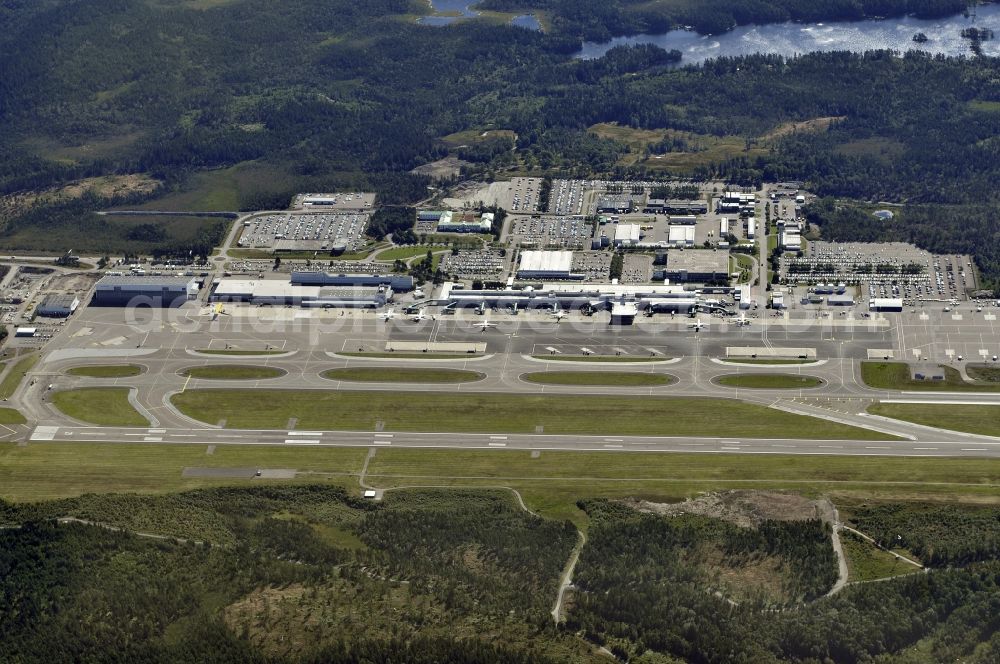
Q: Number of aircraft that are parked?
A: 7